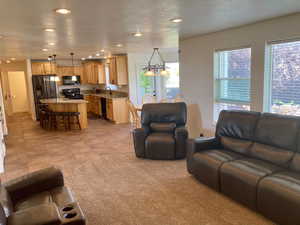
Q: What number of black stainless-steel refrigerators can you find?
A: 1